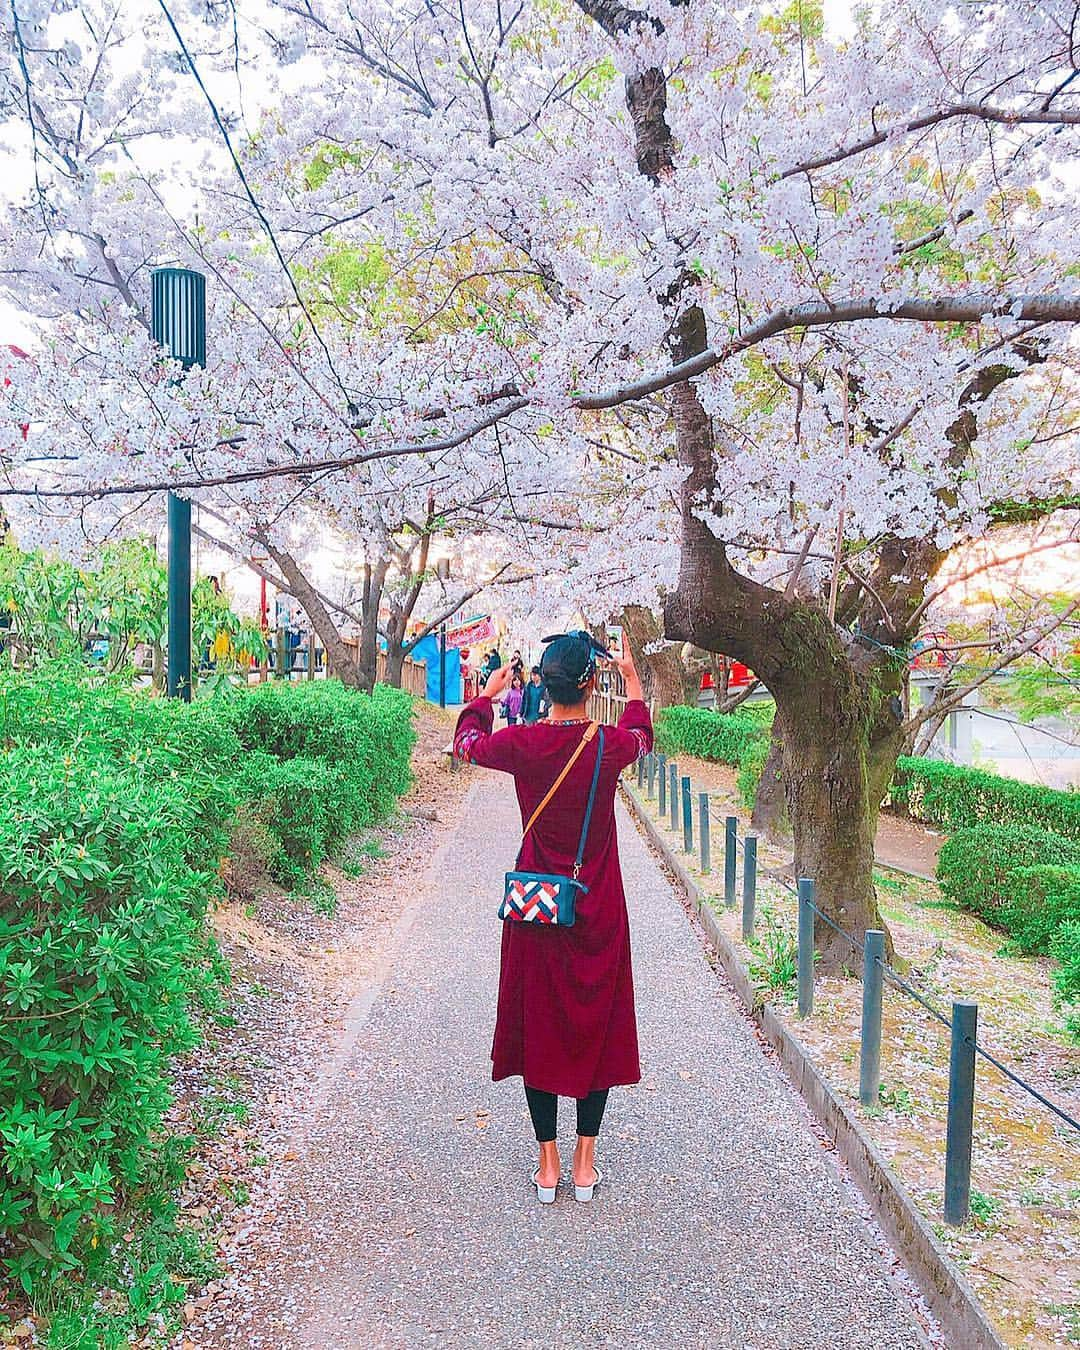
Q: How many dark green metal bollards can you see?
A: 11